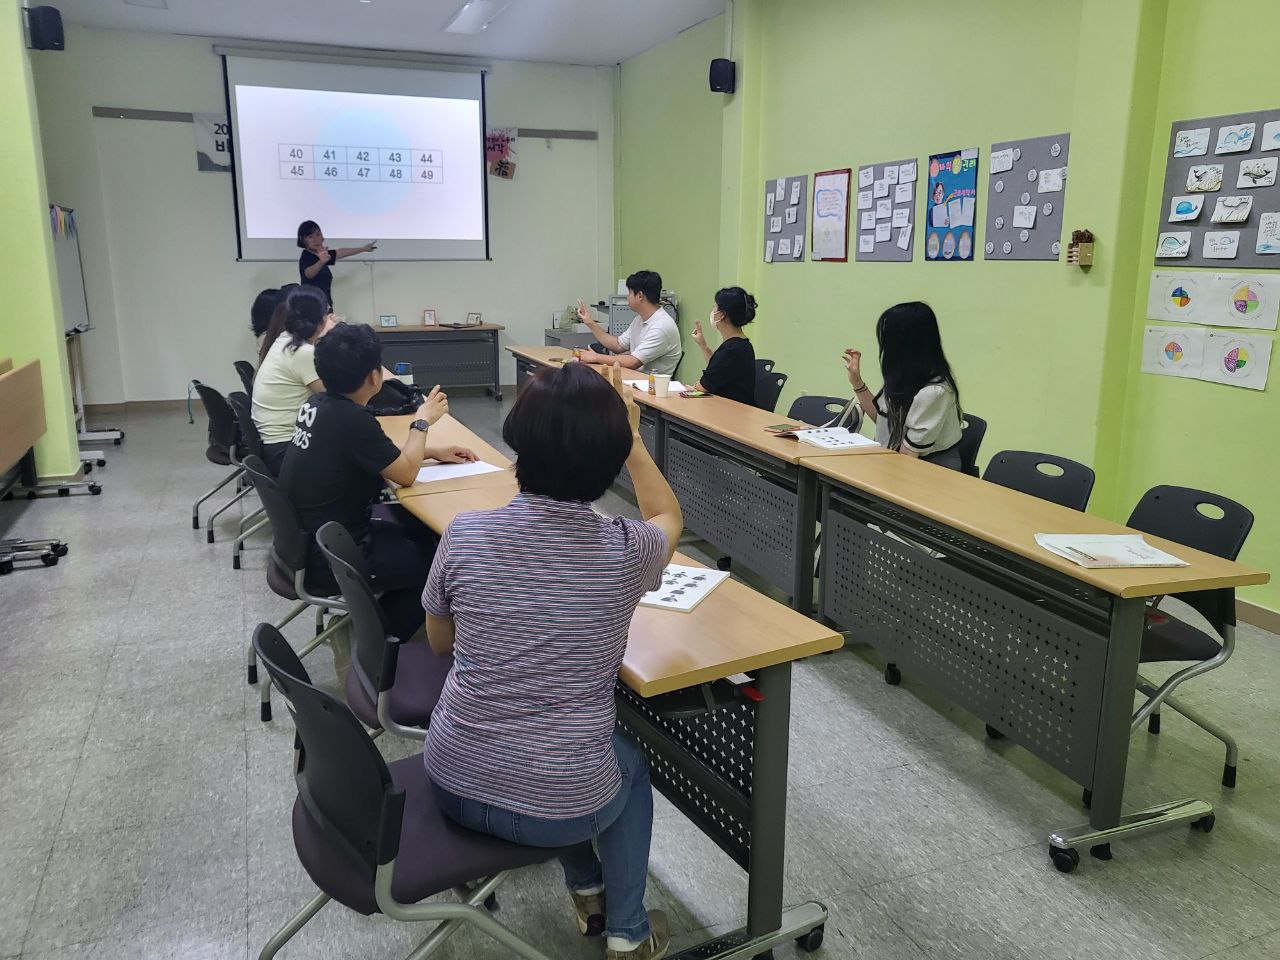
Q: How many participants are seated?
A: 8